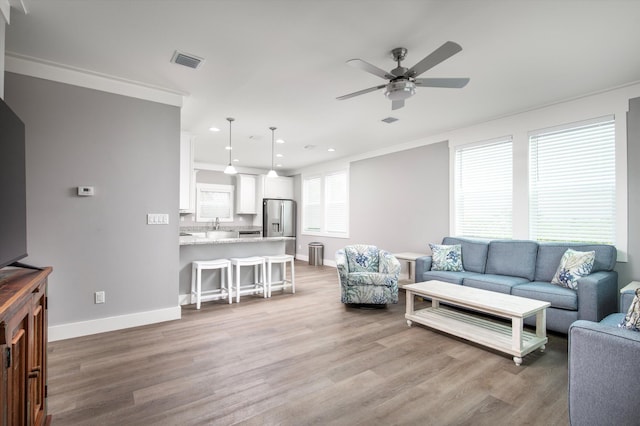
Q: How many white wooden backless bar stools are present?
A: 3